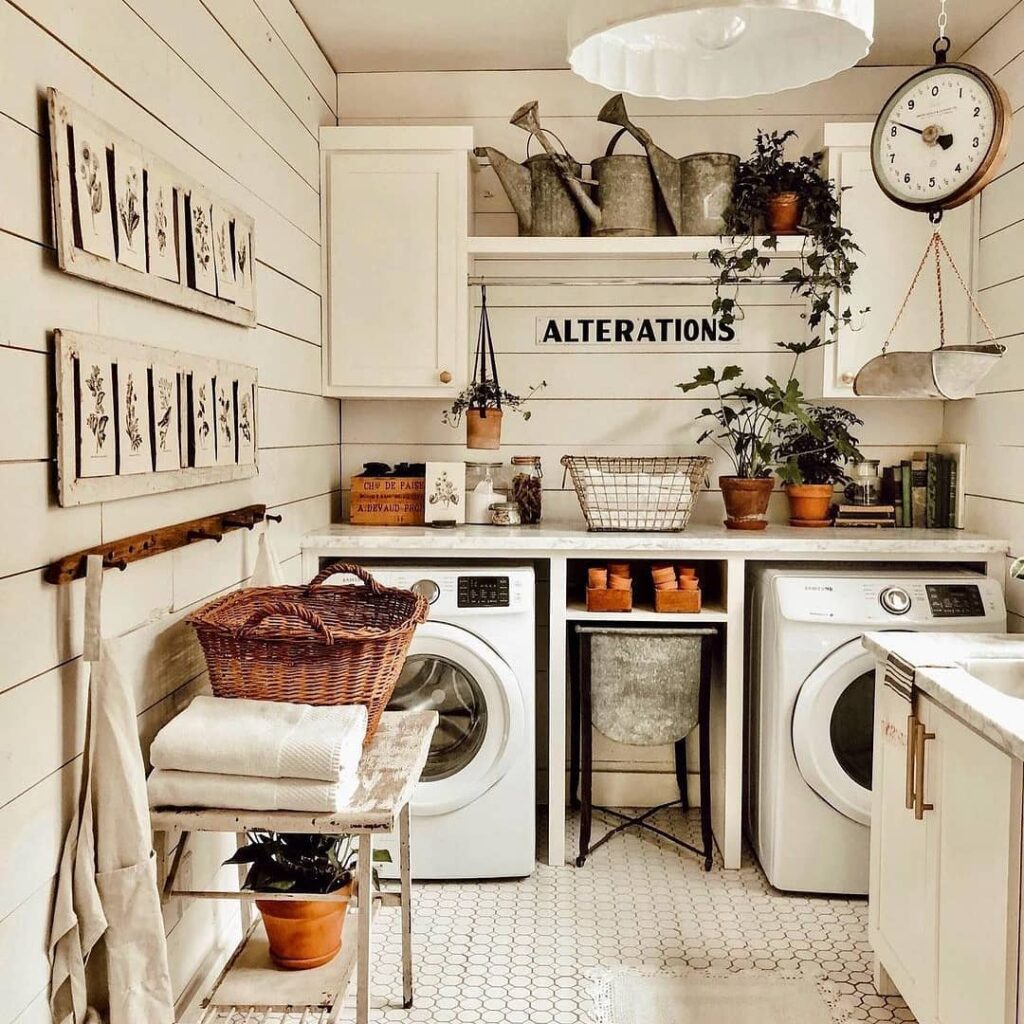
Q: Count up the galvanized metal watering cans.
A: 3